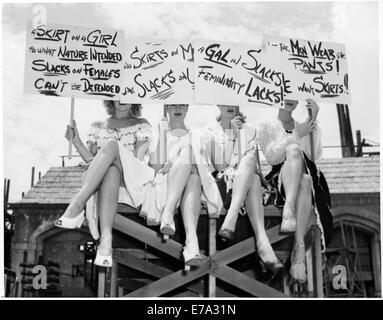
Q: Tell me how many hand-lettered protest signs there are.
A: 4